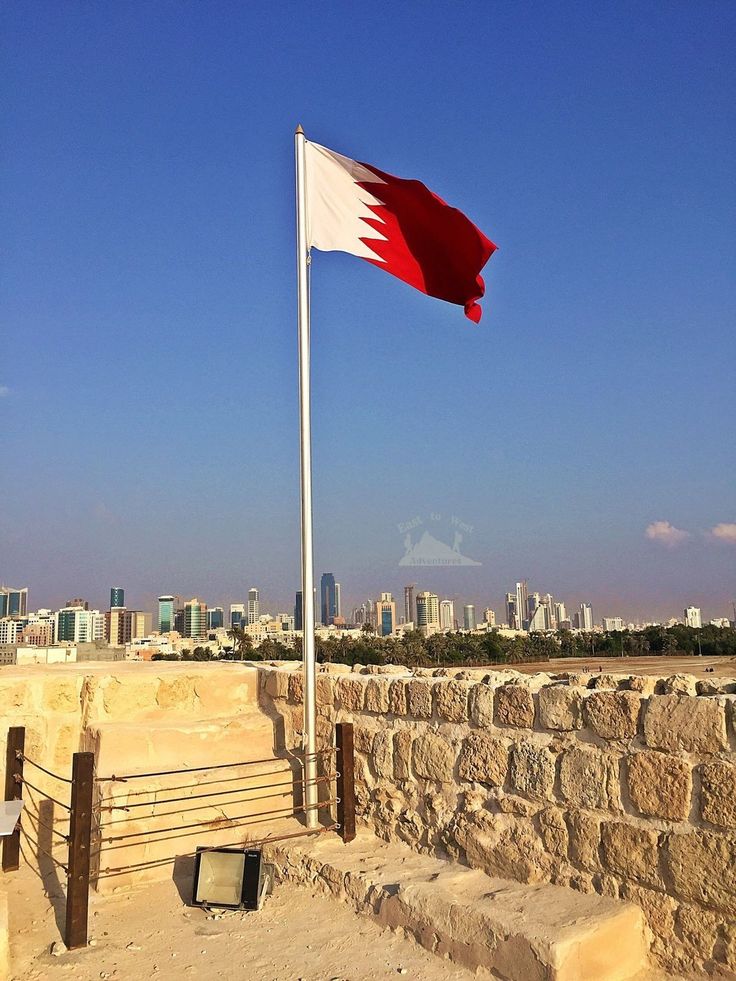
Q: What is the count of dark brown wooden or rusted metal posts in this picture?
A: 3